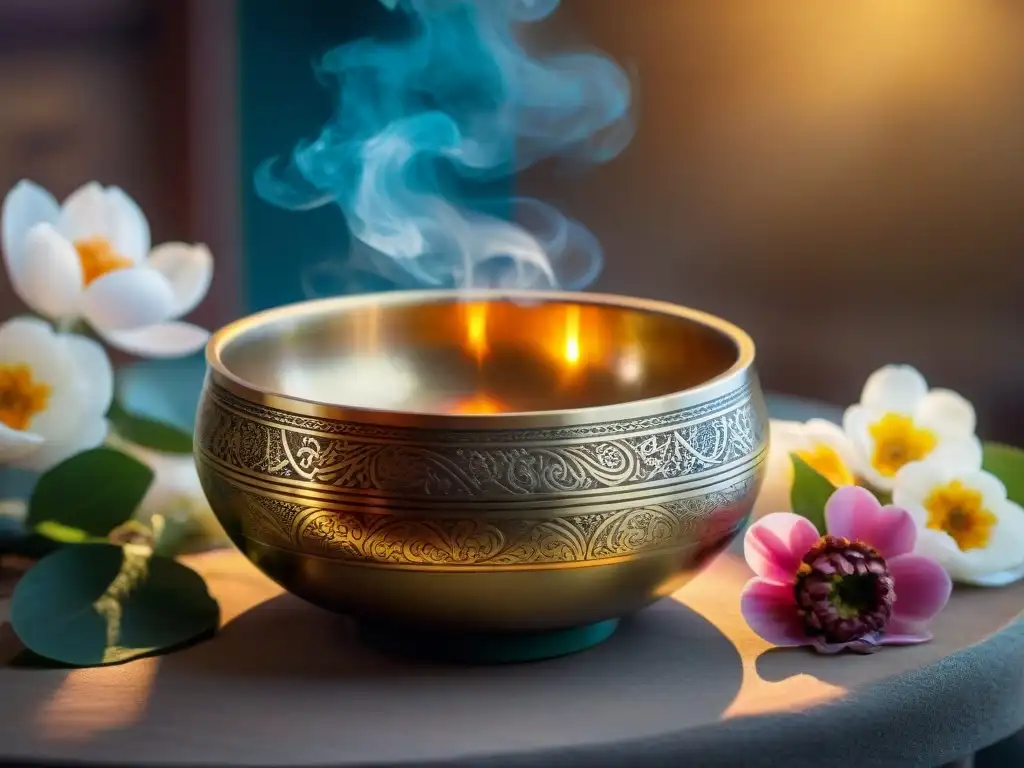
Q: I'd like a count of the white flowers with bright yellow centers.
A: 5